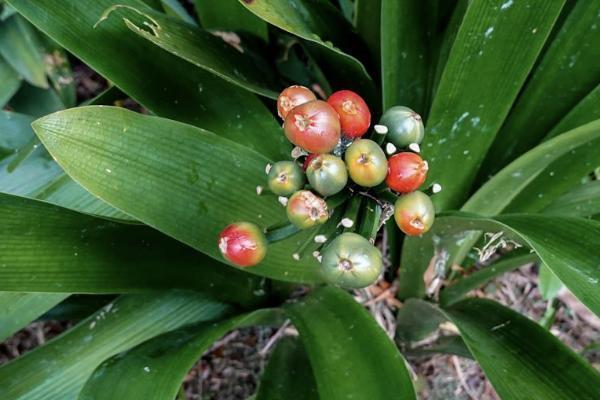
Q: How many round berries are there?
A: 12